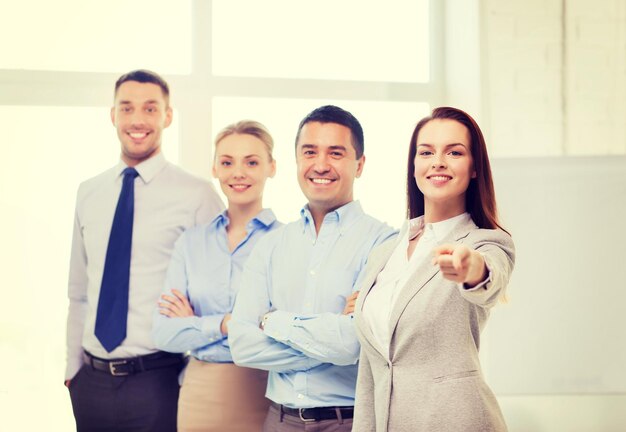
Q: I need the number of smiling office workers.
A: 4